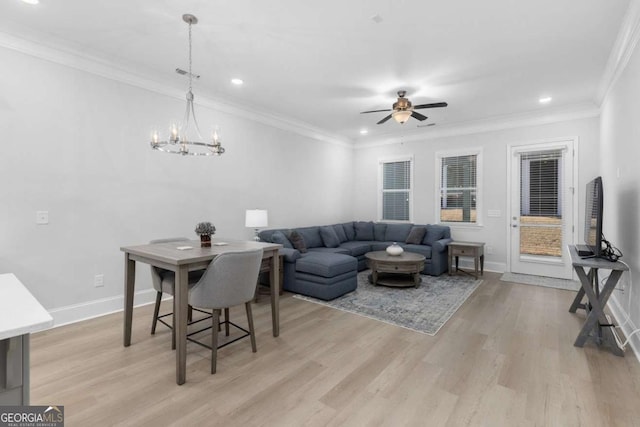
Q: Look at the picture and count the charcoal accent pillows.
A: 2